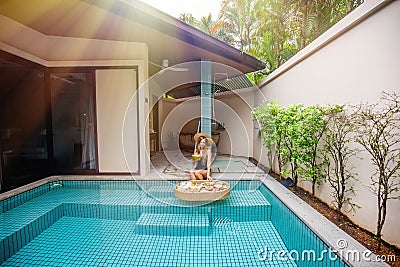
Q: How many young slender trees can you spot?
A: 6